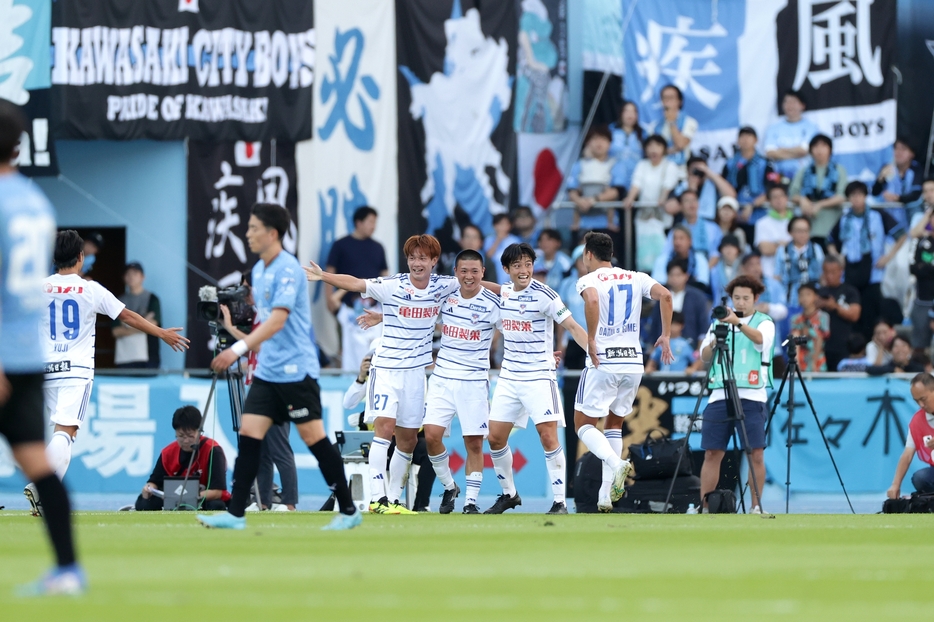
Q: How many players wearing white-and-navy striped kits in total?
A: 5